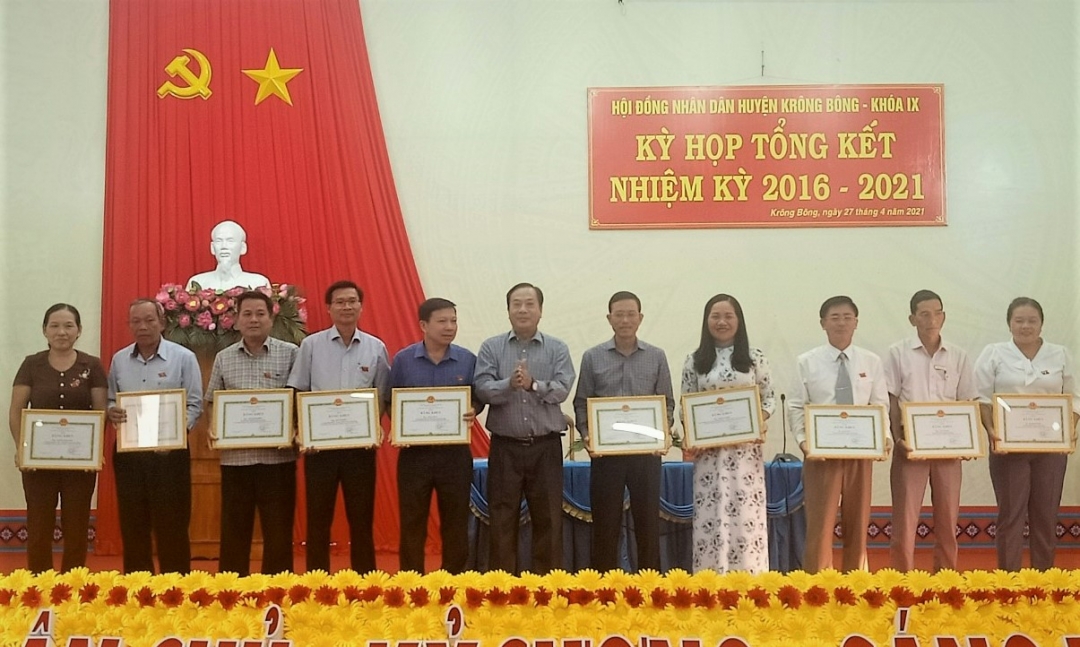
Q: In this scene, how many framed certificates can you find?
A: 10